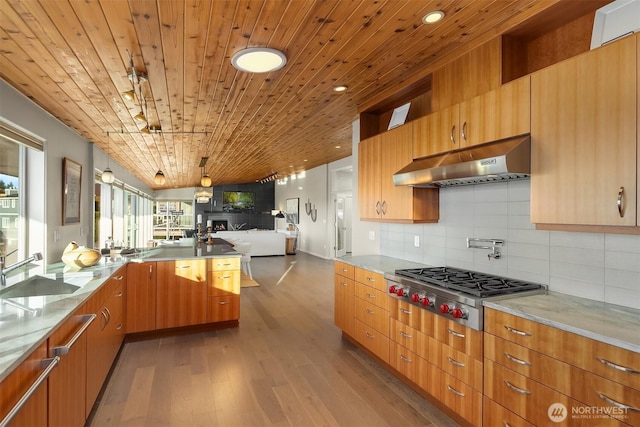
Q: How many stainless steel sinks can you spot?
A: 1